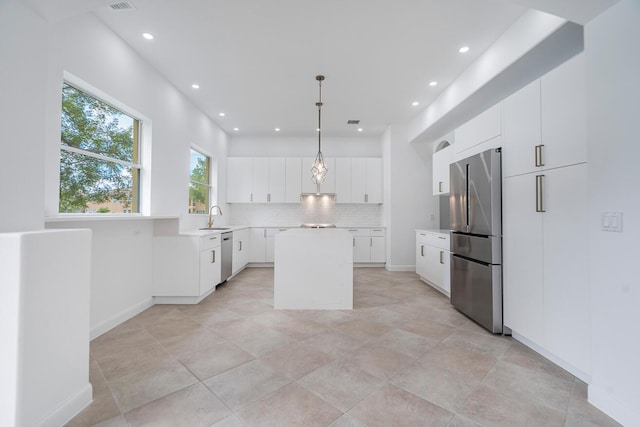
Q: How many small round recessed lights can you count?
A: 10